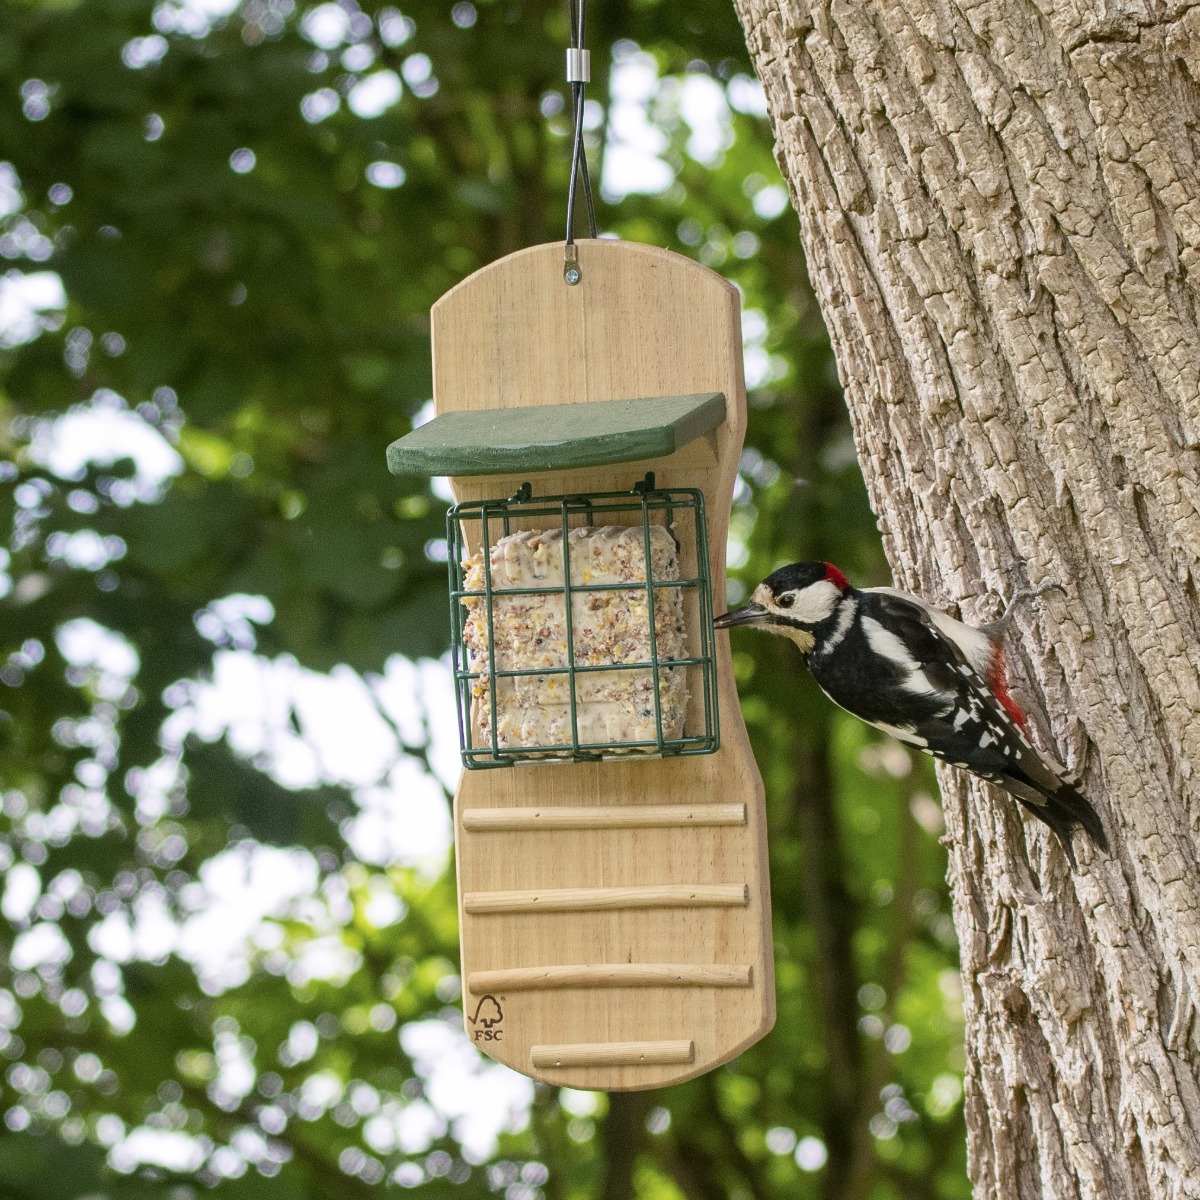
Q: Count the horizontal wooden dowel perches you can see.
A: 4